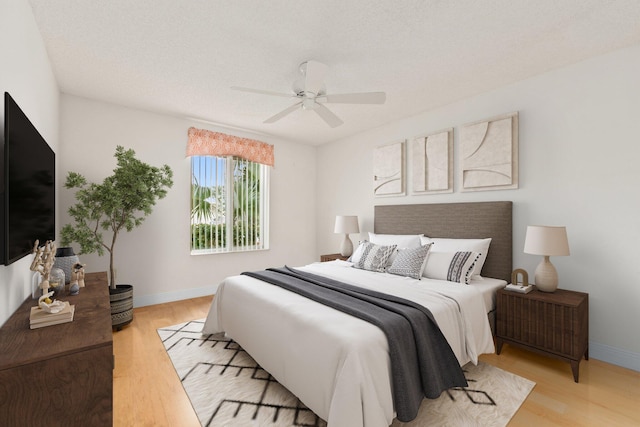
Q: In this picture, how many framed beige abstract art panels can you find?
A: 3